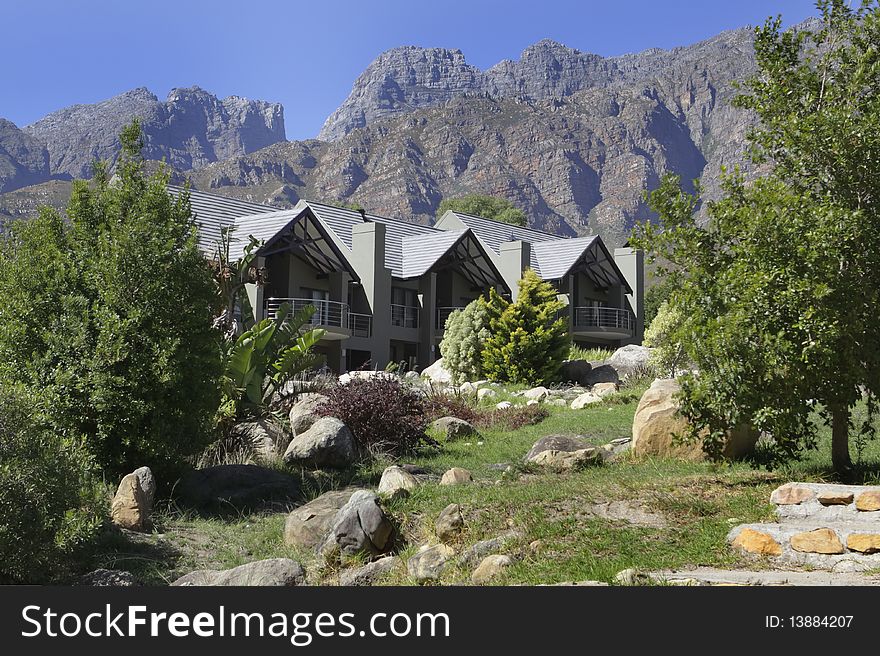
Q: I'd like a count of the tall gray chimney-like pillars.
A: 3